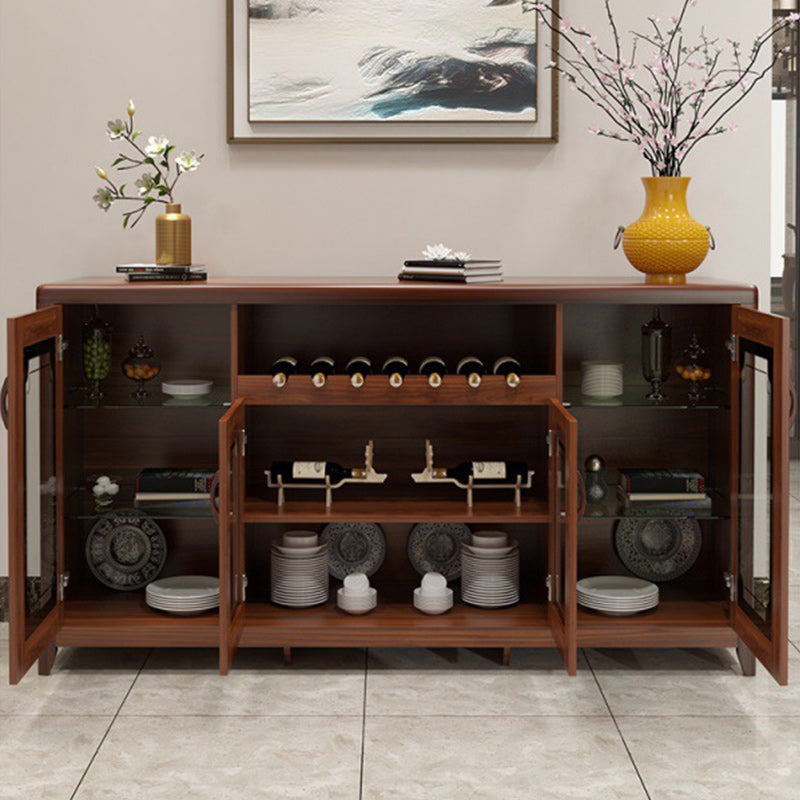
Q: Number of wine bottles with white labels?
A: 2